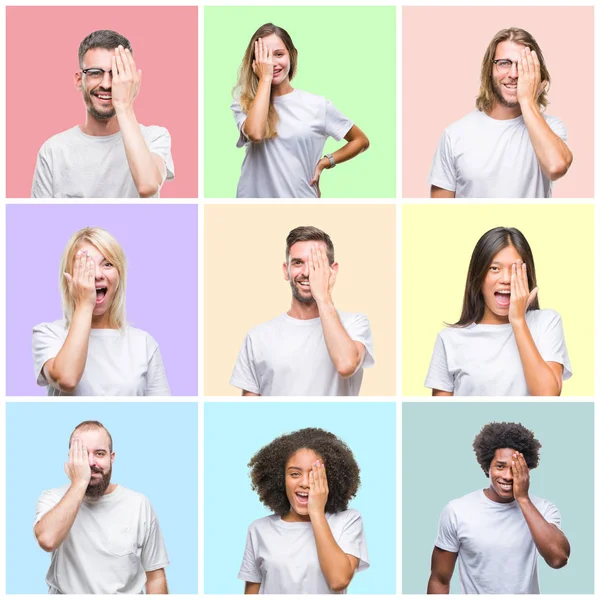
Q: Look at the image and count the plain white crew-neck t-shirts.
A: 9